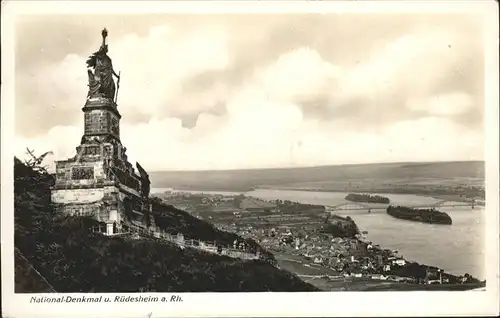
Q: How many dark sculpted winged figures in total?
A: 1